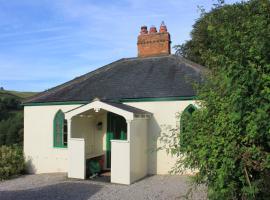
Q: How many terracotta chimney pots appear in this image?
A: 3